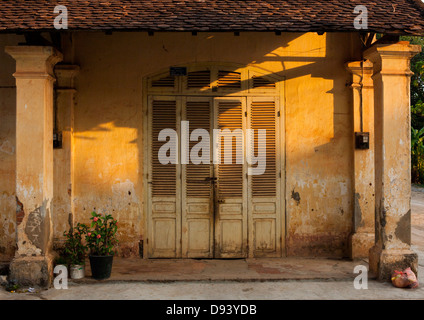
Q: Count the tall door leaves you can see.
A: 4